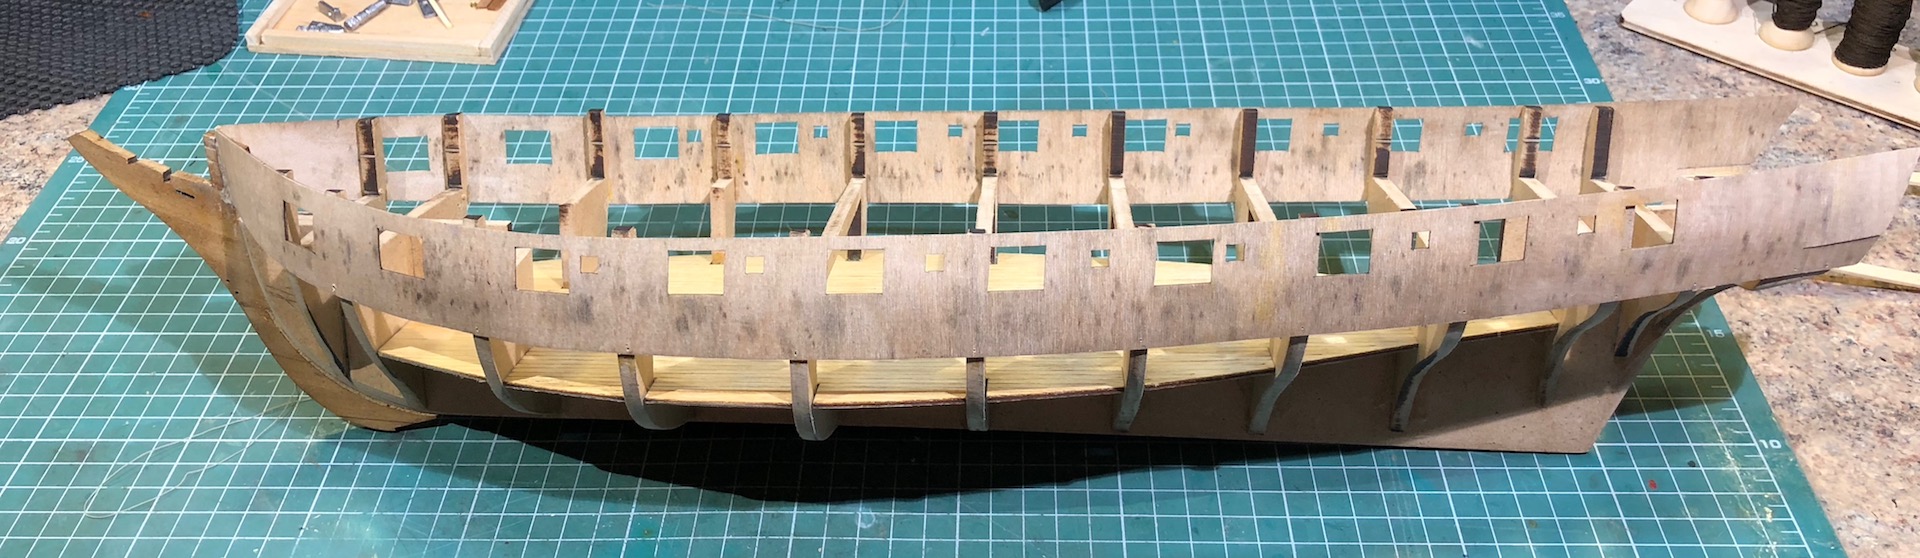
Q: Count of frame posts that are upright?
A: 11